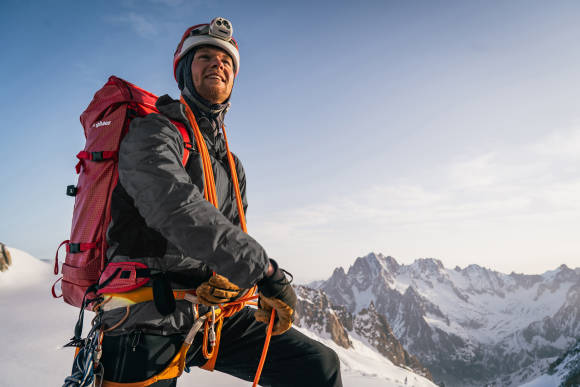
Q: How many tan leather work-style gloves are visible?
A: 2